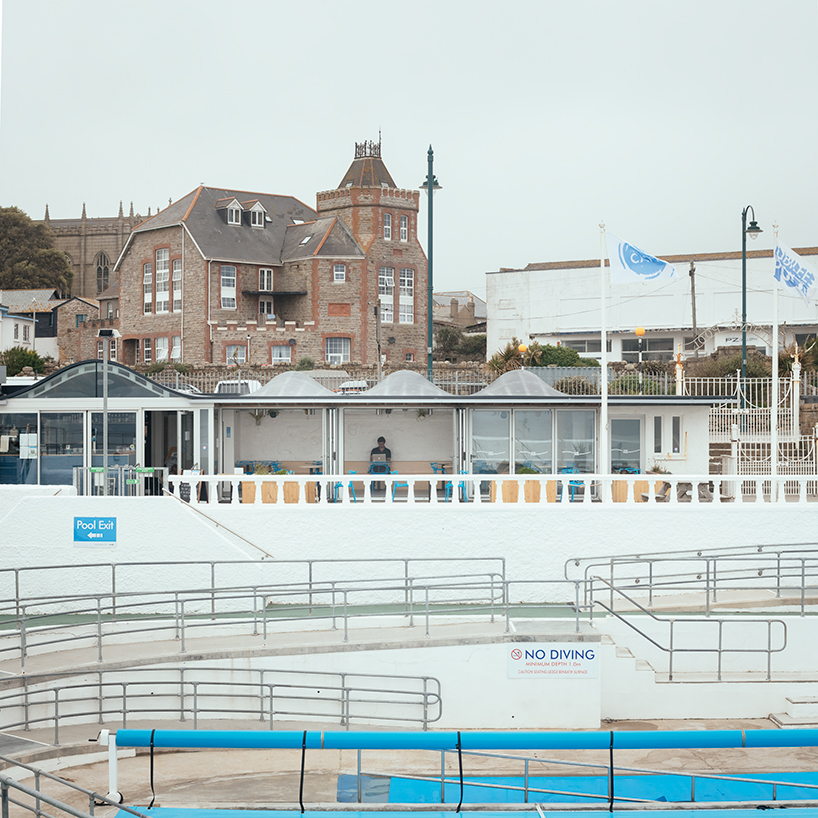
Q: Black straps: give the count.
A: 4